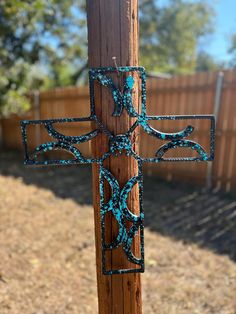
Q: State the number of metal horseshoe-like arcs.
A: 10